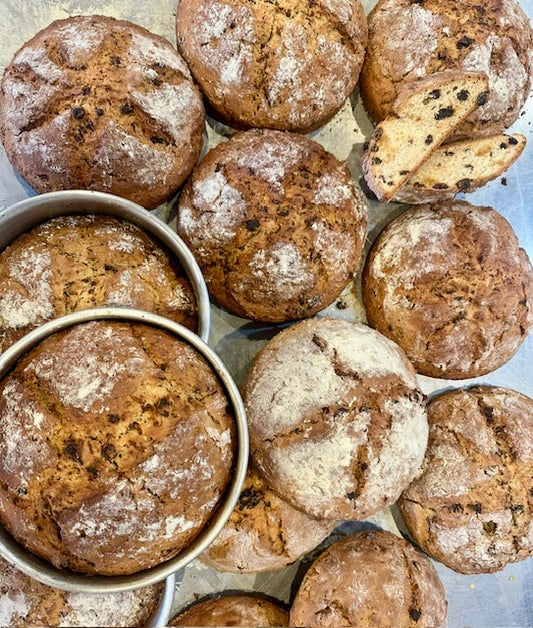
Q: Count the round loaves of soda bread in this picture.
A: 13